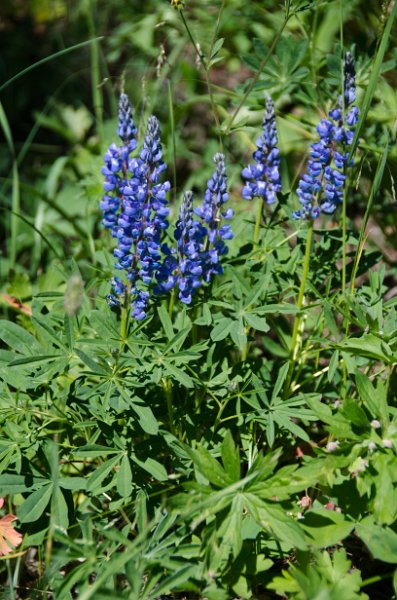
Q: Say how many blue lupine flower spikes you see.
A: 6